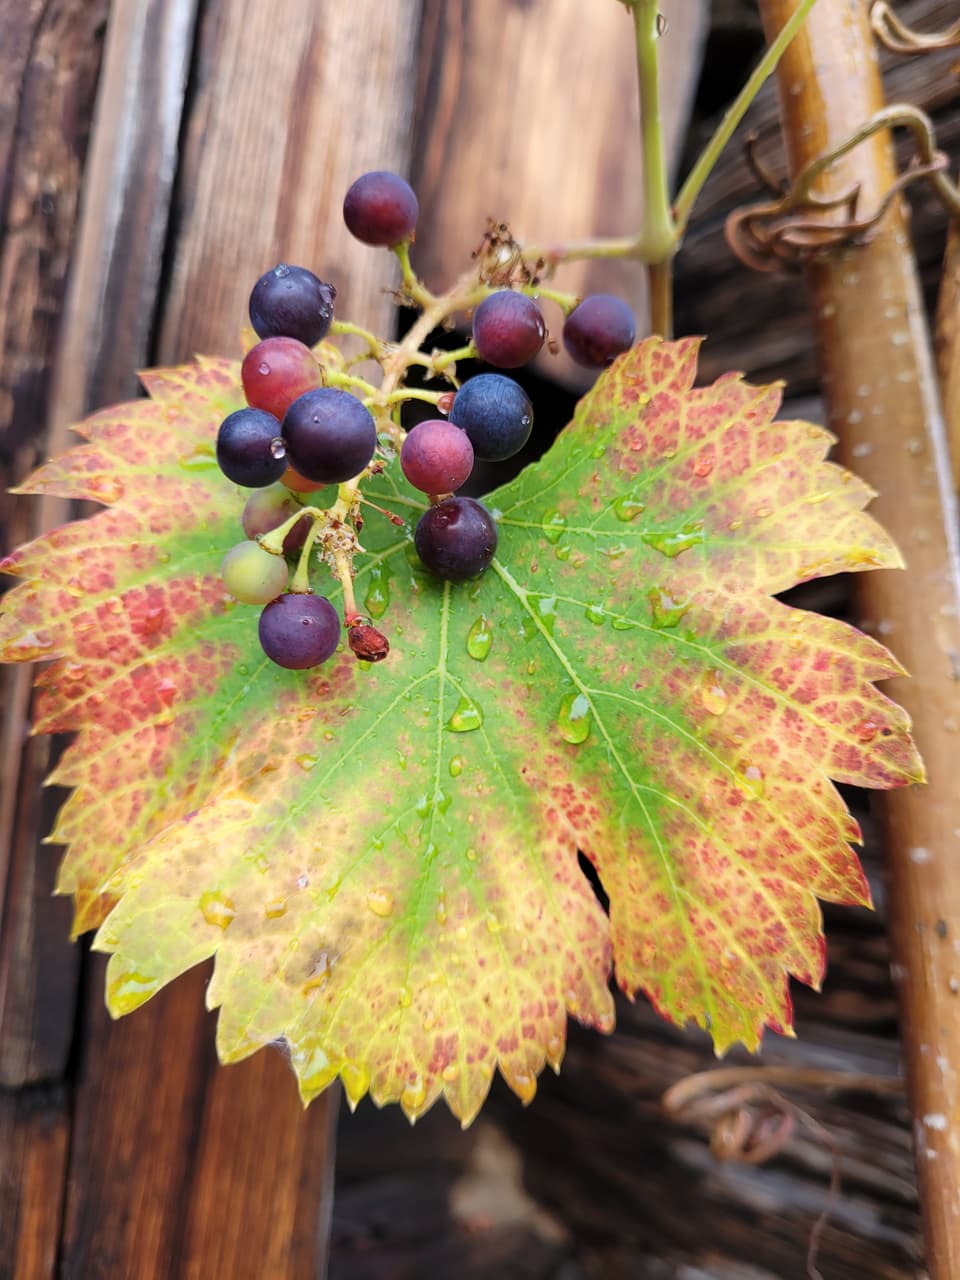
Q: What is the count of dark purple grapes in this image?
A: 9